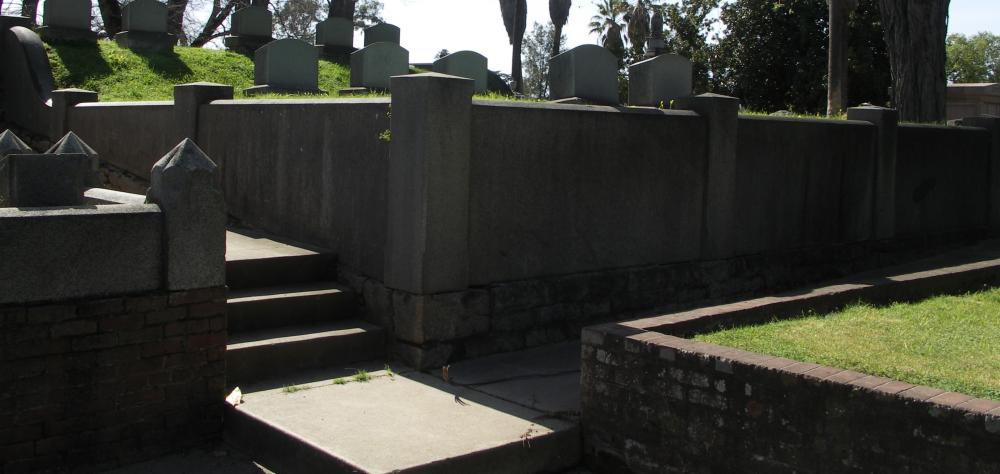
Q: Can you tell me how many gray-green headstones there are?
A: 10